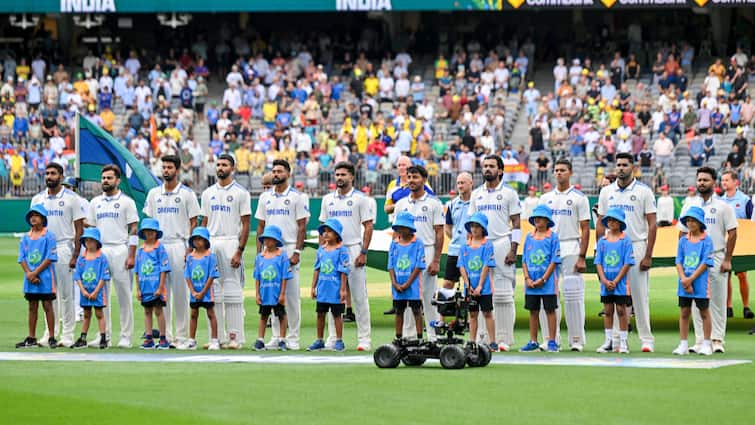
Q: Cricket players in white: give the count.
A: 11